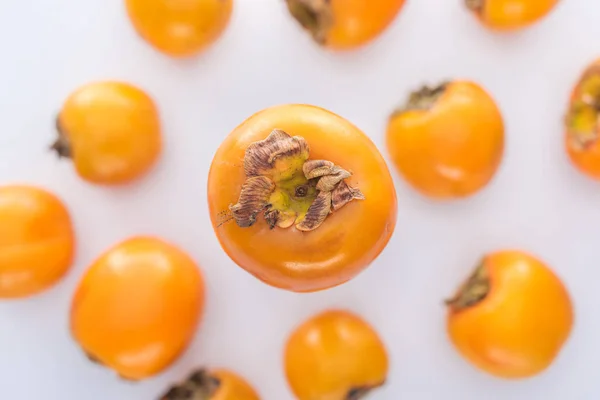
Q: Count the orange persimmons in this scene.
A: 12